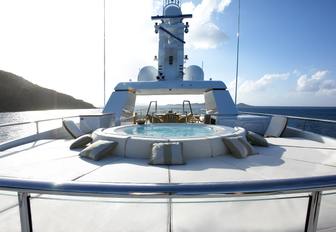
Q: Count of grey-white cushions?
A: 5